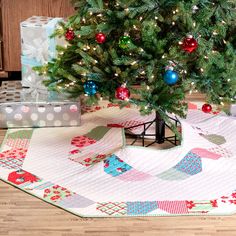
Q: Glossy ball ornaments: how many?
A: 8